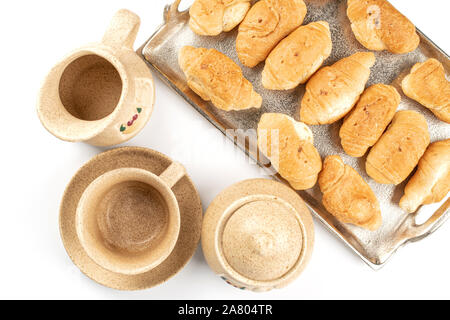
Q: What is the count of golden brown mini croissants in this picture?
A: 12